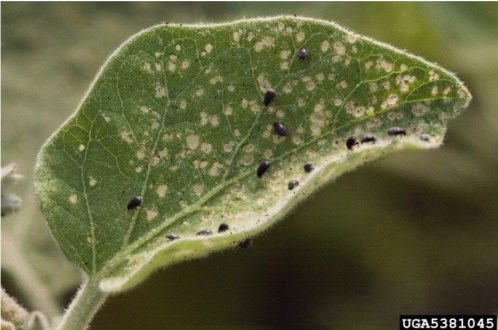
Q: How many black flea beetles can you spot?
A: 15